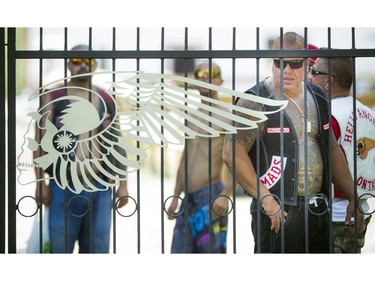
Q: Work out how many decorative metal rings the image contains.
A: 8